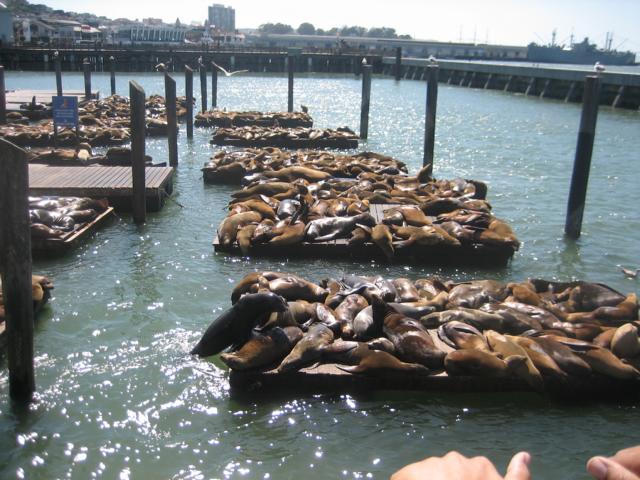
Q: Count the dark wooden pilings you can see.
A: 15